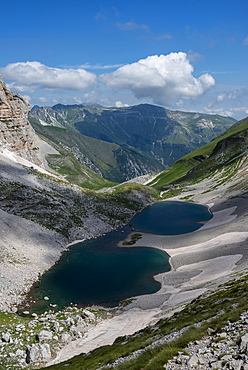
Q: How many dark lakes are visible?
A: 2